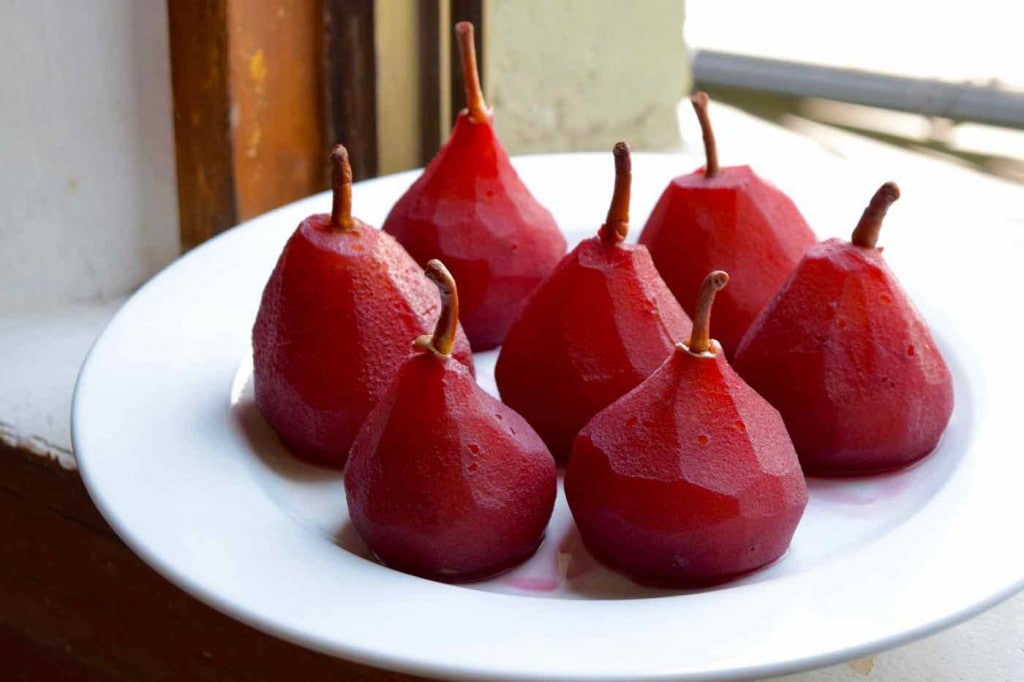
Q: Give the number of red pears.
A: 7